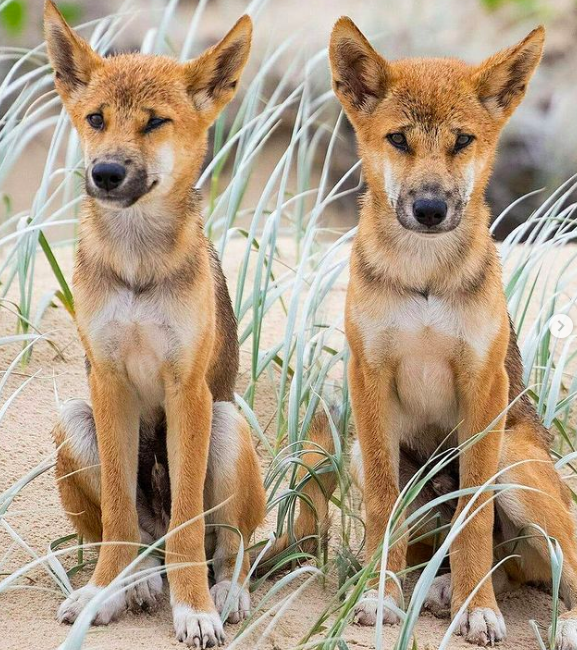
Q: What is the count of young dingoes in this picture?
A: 2